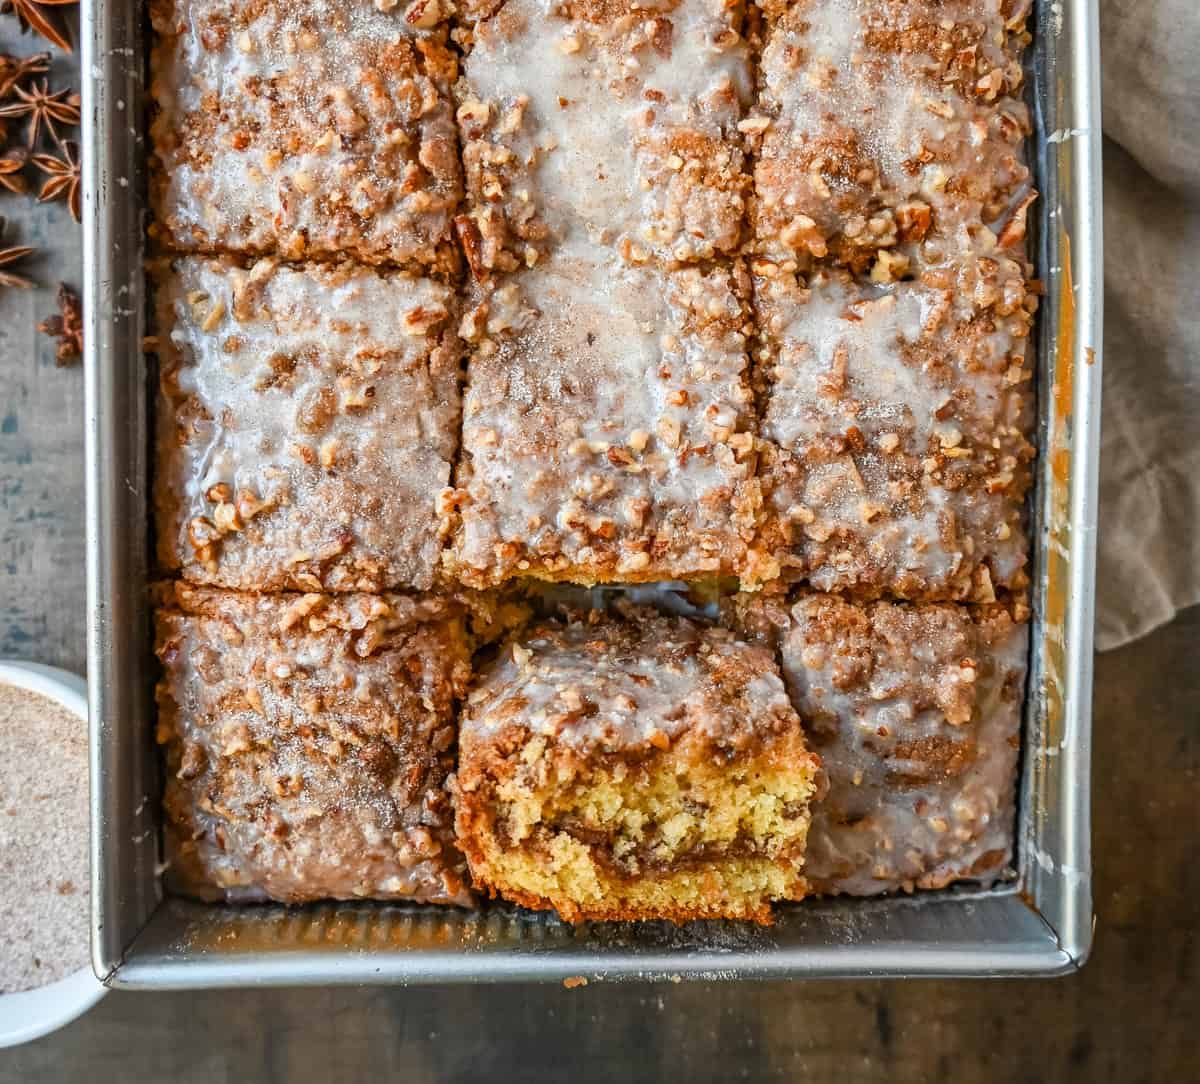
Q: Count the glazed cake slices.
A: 9